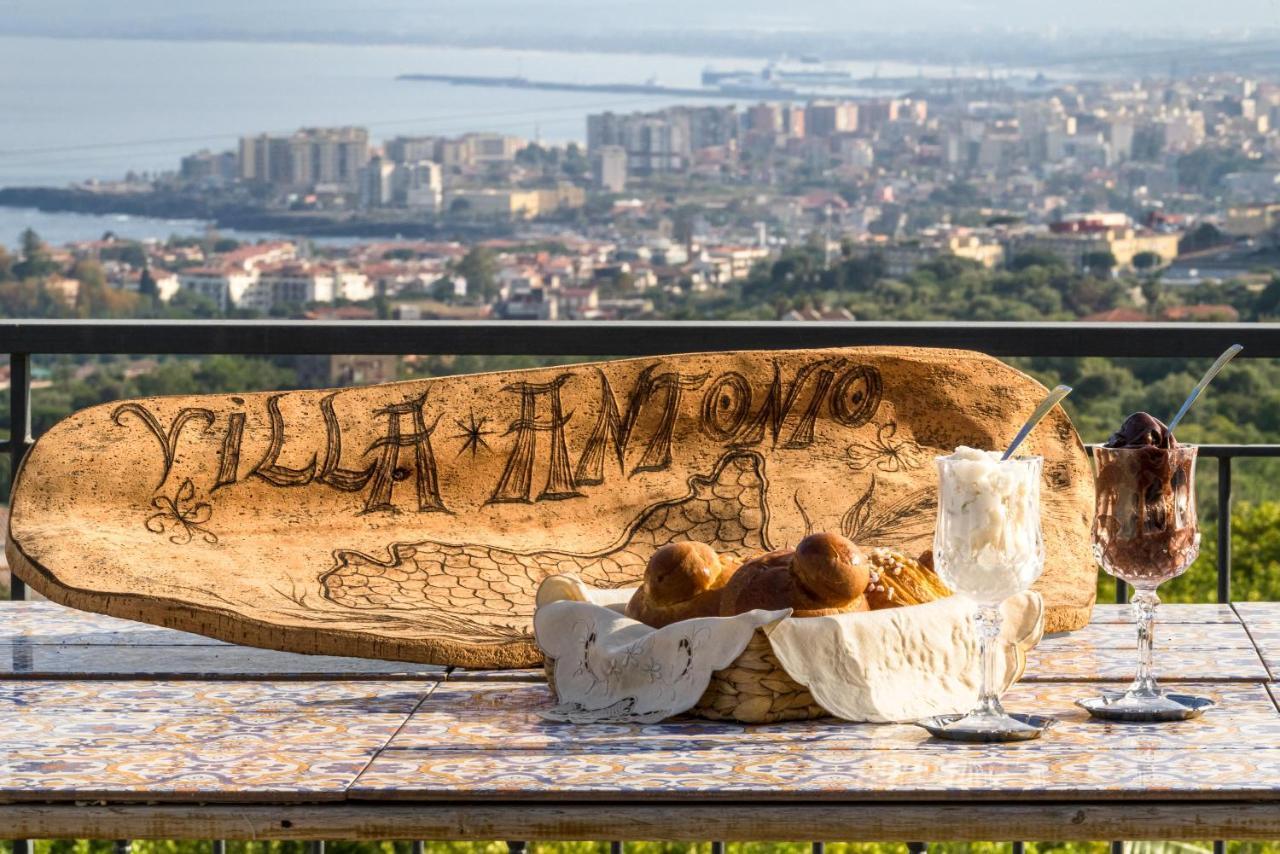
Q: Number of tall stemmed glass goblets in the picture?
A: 2